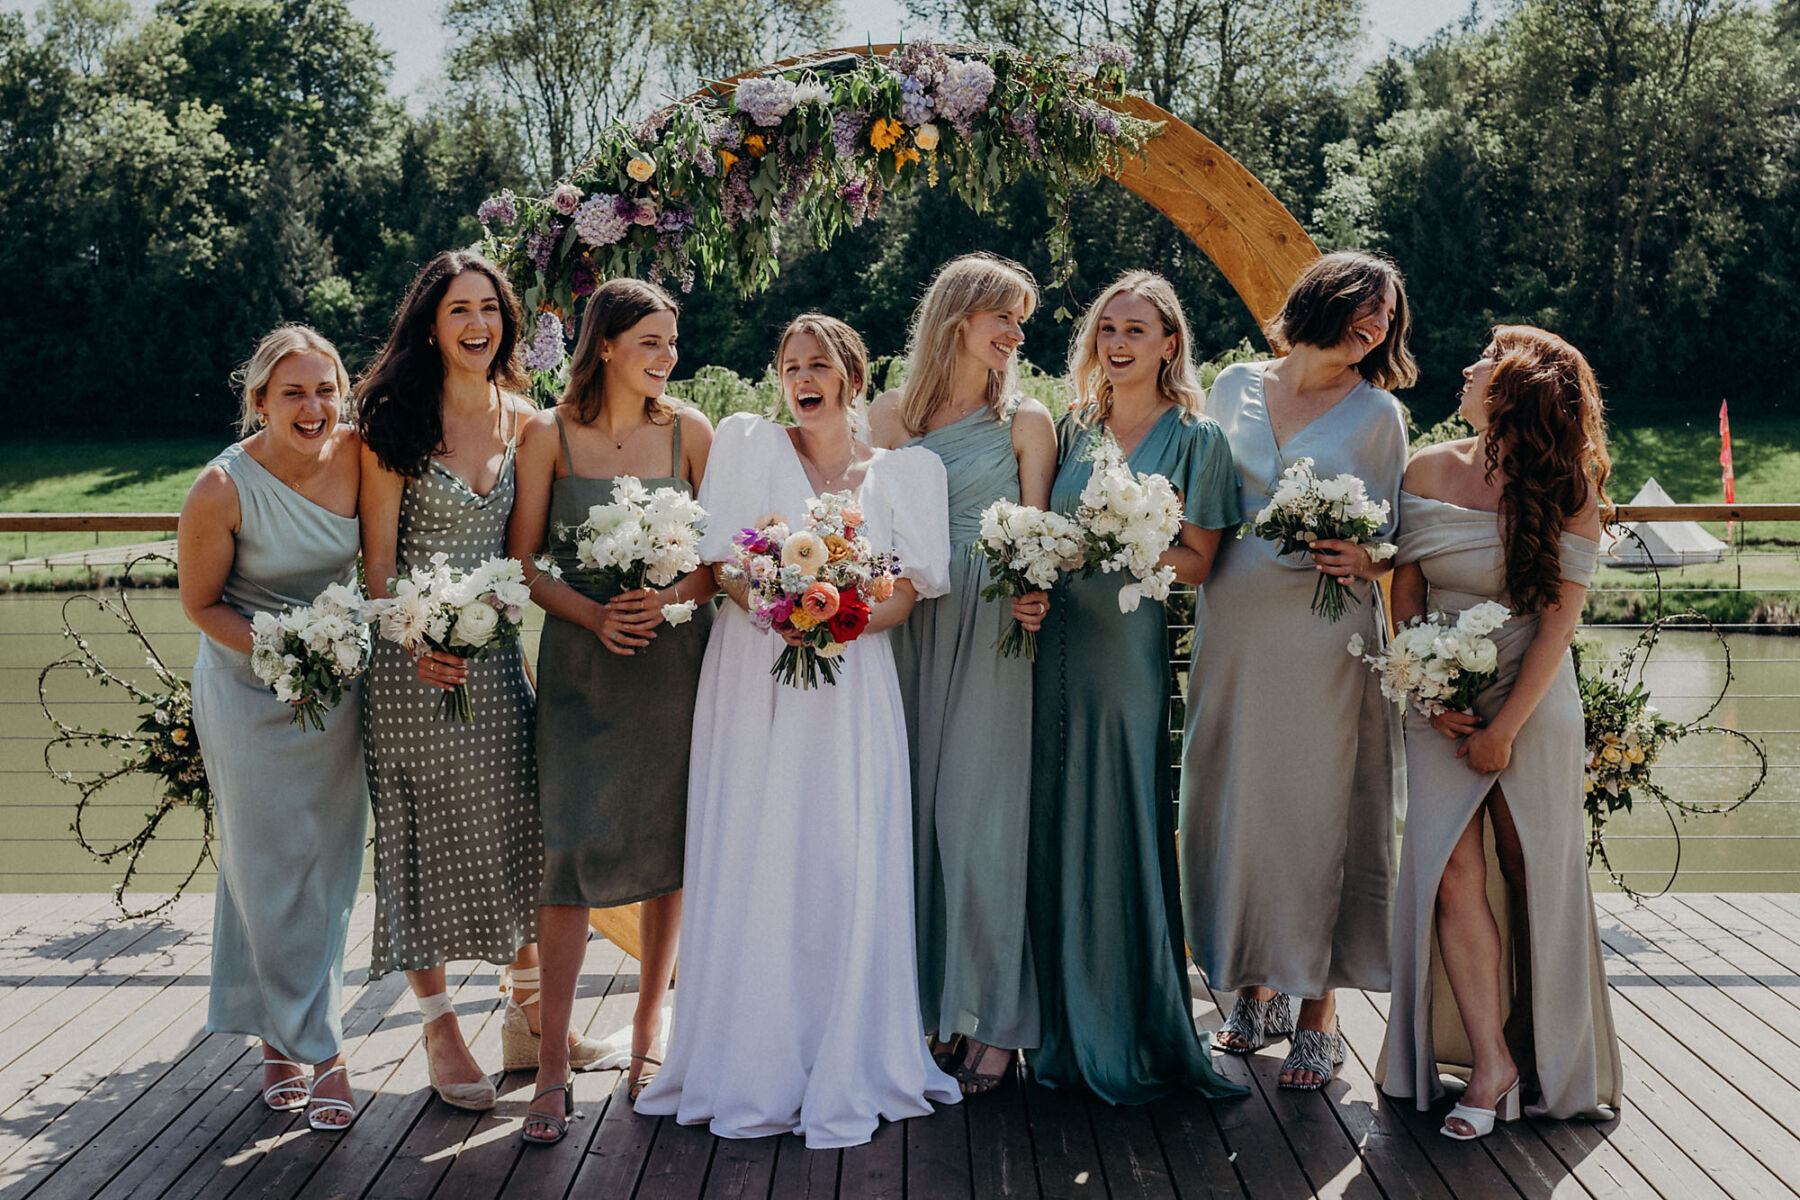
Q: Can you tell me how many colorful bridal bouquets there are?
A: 1